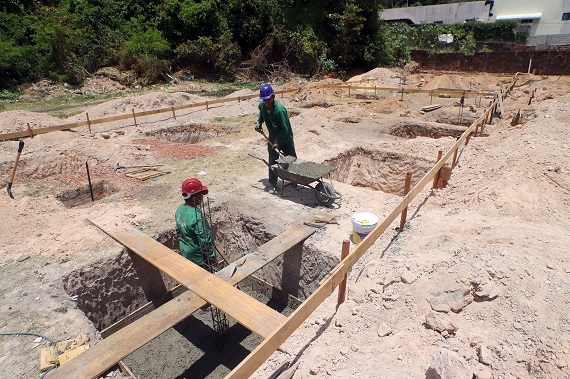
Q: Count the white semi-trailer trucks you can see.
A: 0